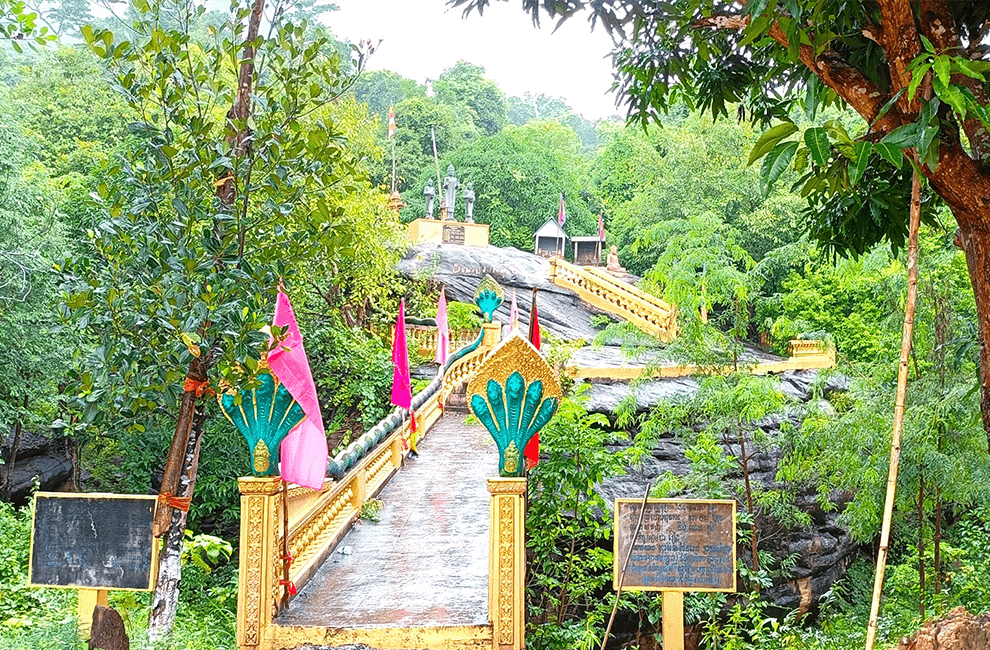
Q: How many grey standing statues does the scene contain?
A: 3